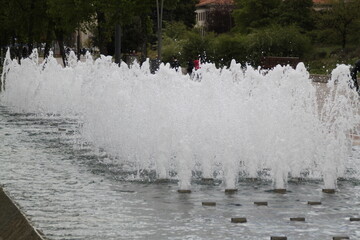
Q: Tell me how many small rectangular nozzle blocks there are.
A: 12